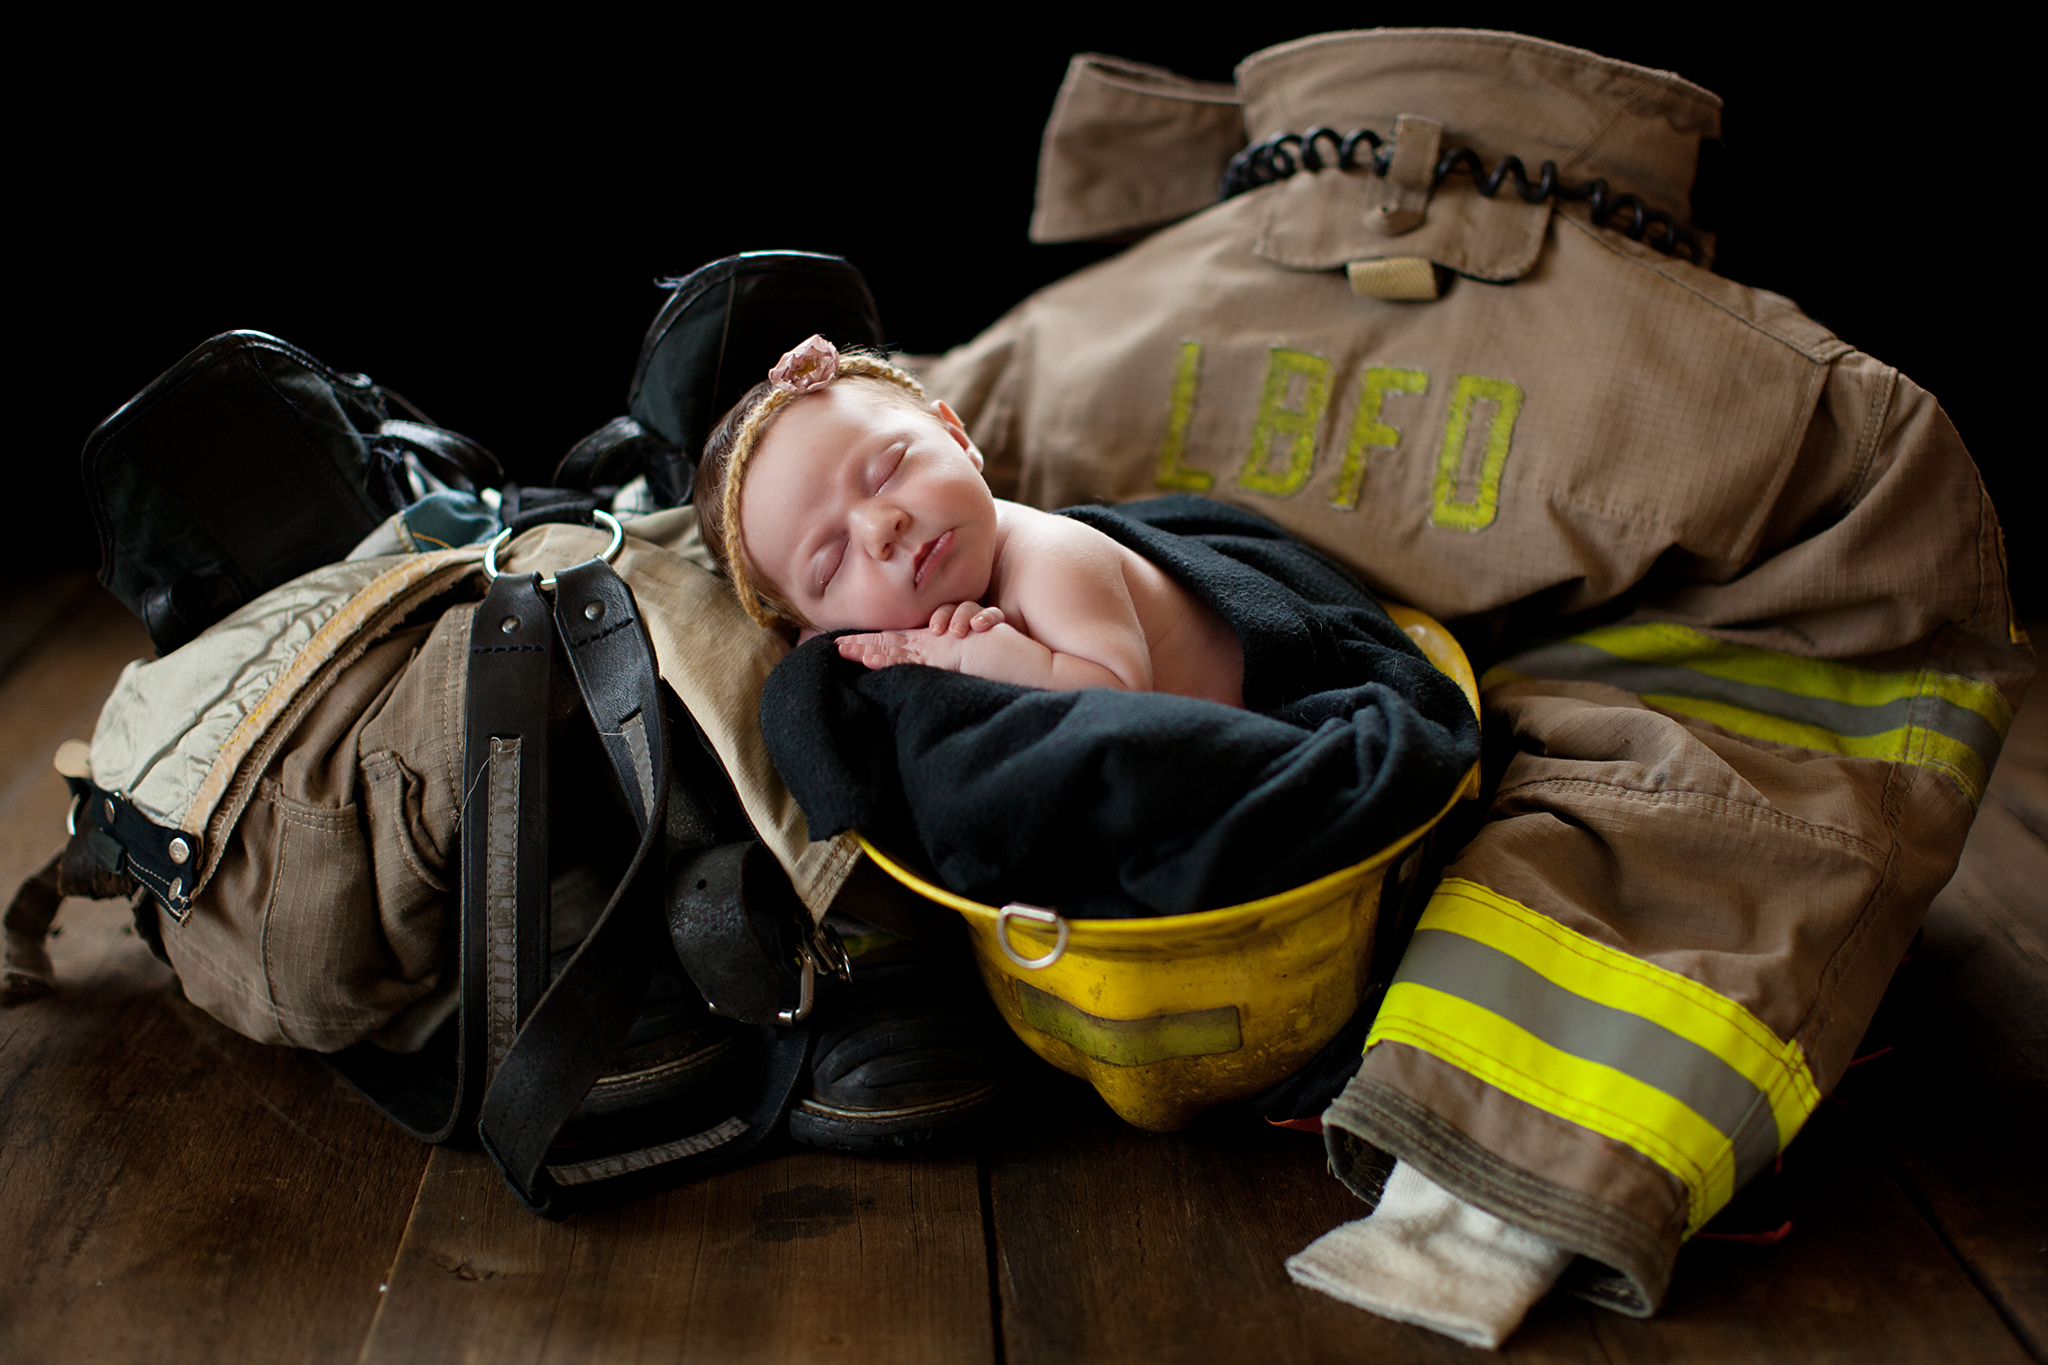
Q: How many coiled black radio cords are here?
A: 1